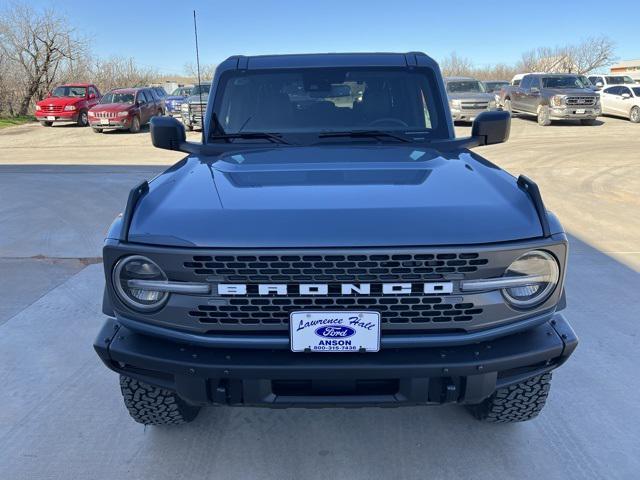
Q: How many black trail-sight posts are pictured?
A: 2